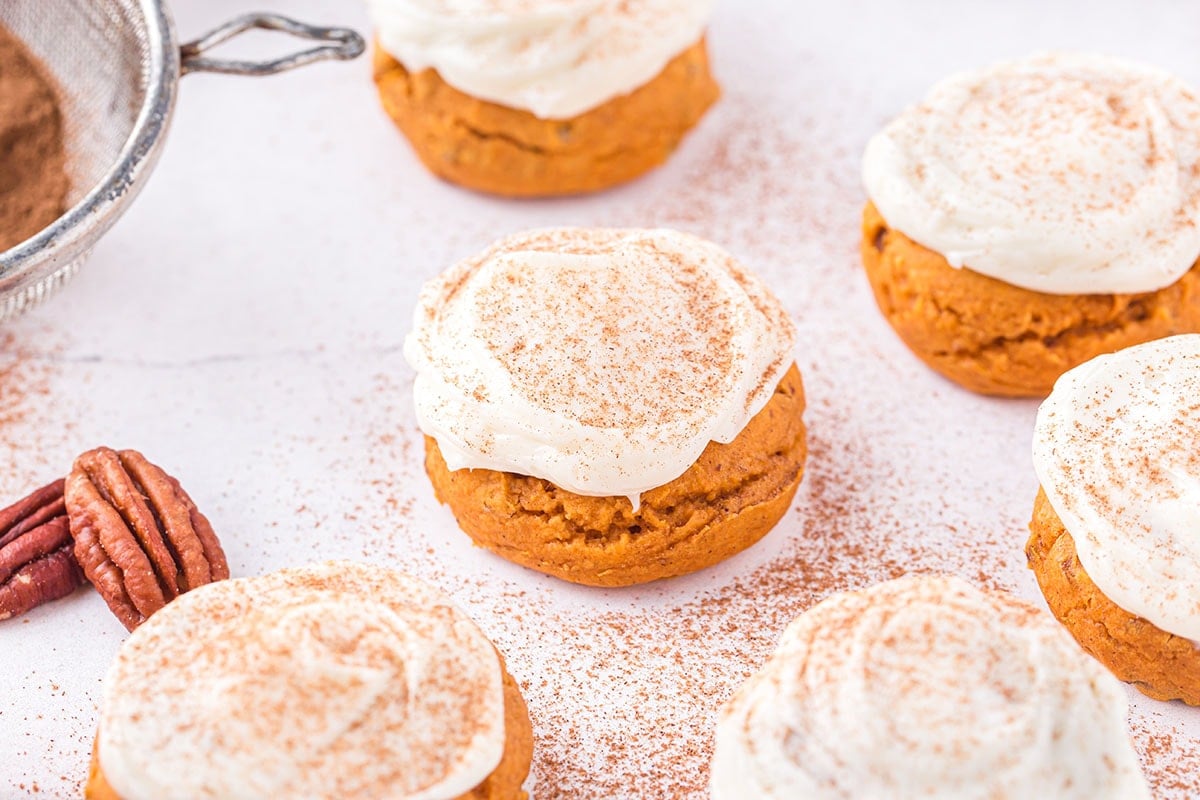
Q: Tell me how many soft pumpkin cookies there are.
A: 6